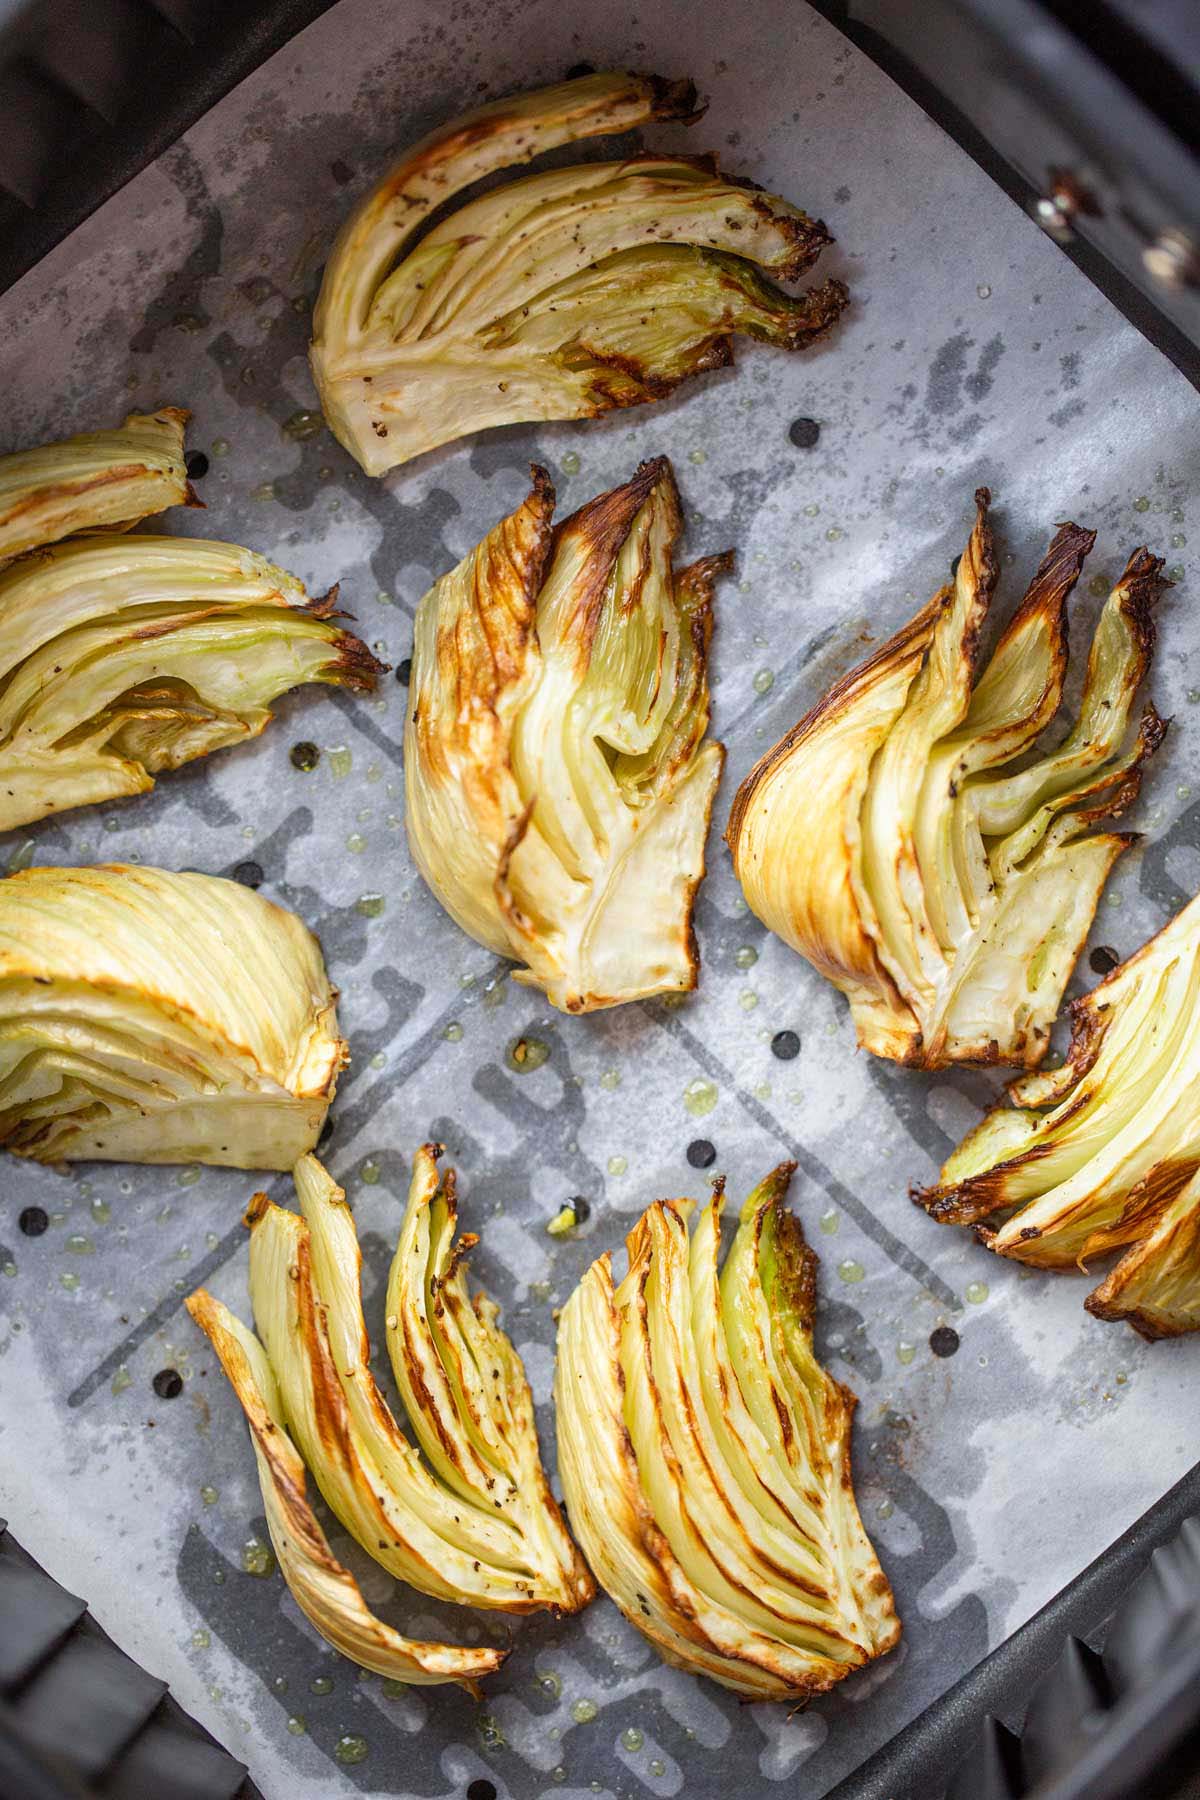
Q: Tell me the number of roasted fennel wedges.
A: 8